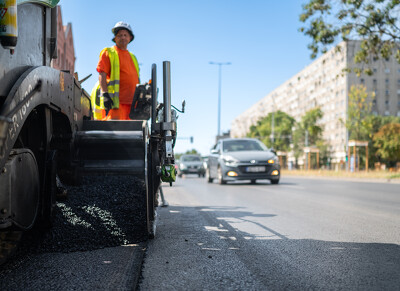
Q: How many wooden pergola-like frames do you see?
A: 3